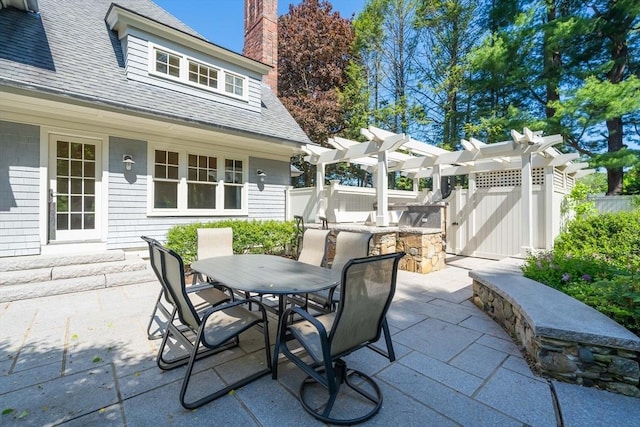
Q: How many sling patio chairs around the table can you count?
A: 6